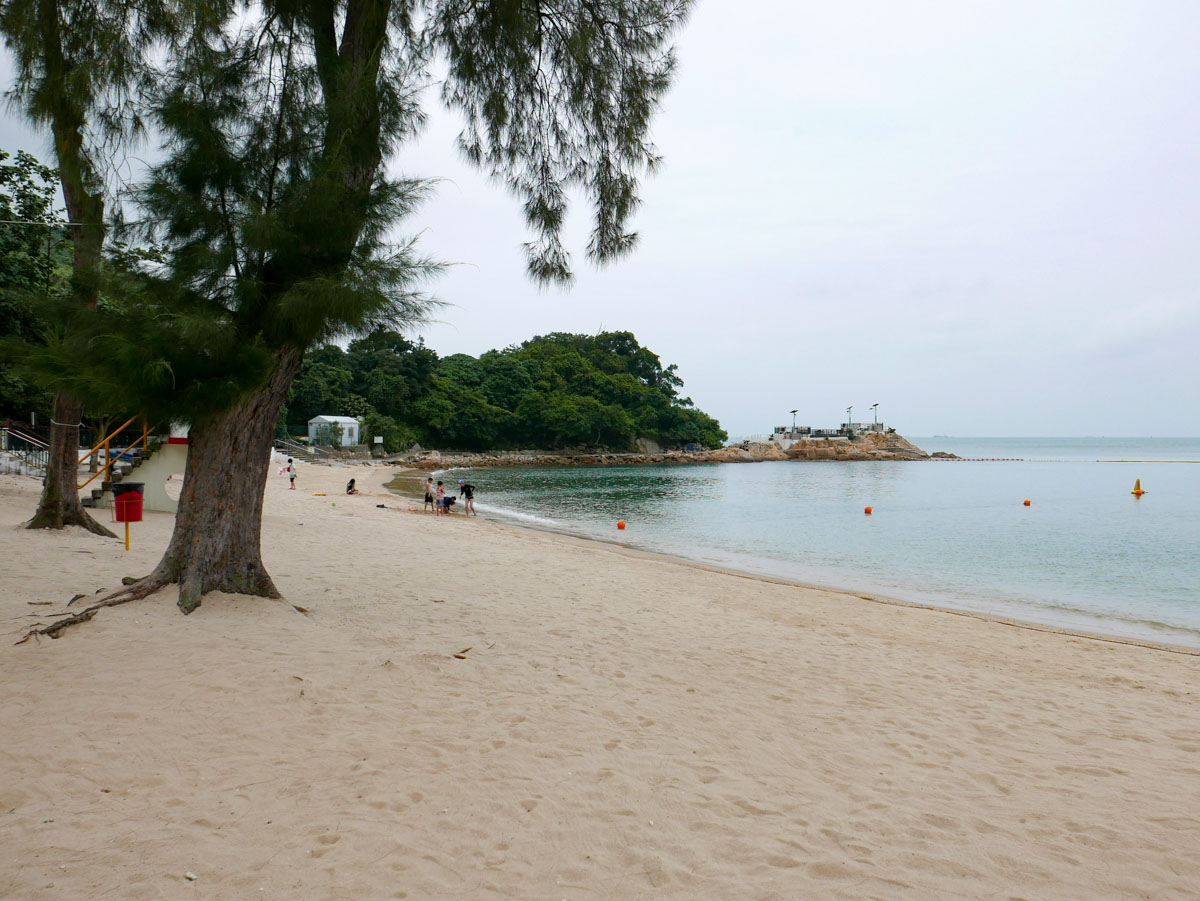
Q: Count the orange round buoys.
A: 3